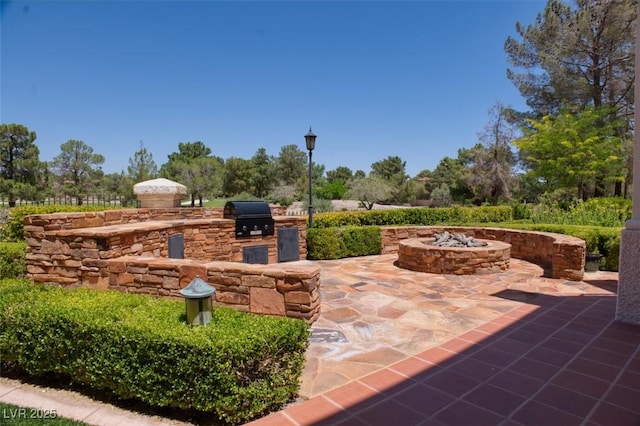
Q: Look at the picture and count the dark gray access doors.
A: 3